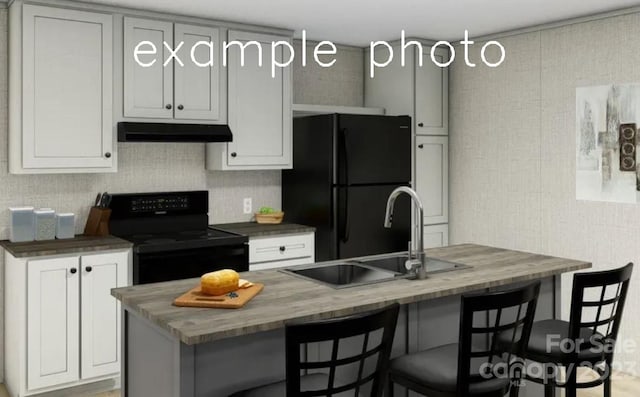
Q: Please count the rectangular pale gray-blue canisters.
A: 3